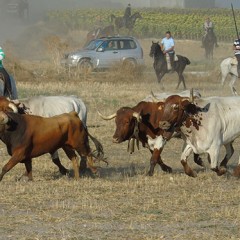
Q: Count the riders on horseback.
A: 5